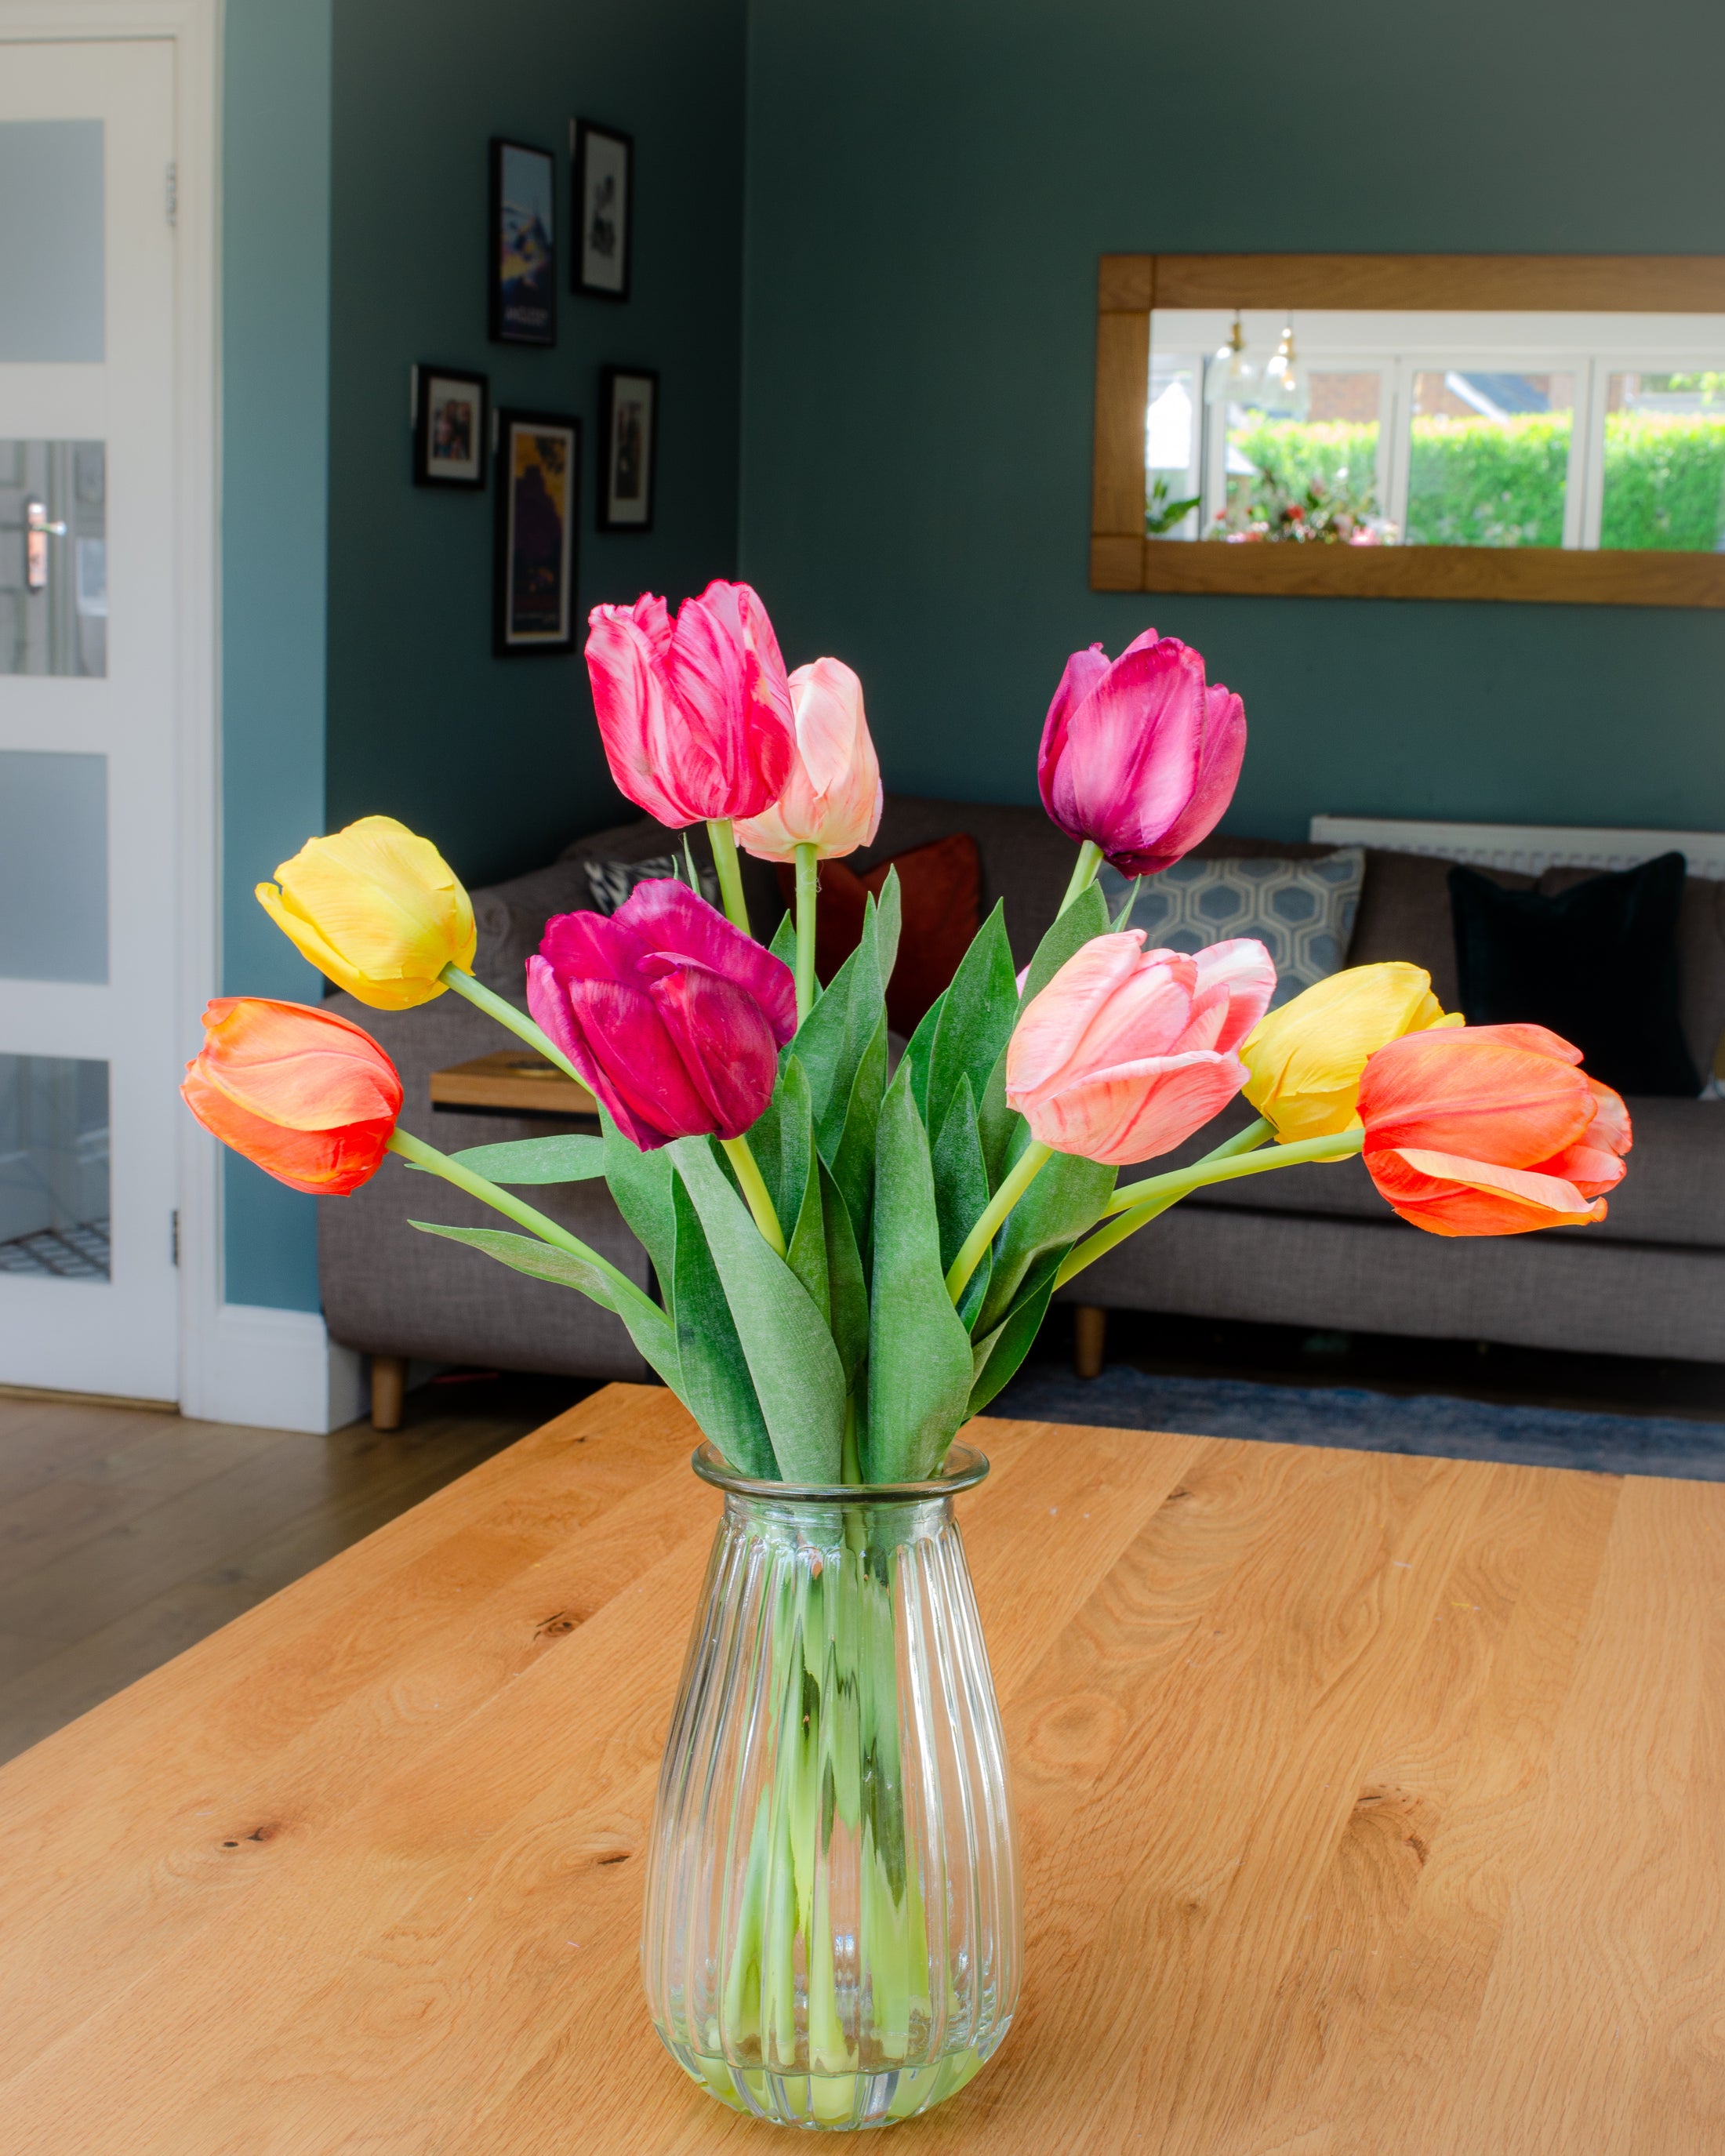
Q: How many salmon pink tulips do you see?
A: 2